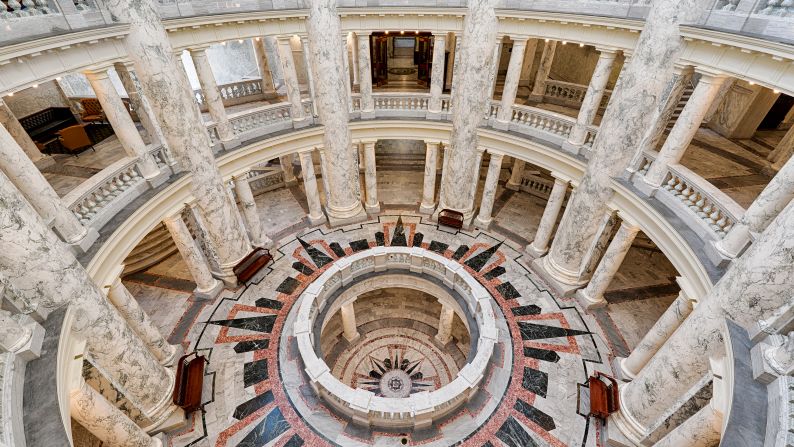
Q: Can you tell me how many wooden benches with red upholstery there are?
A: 4